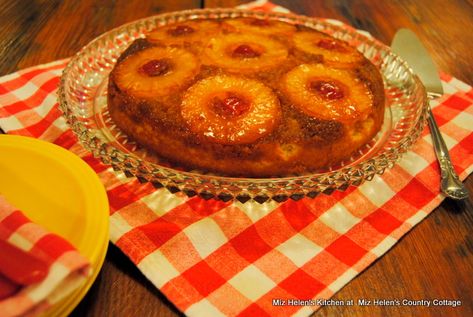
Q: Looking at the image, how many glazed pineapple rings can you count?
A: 7